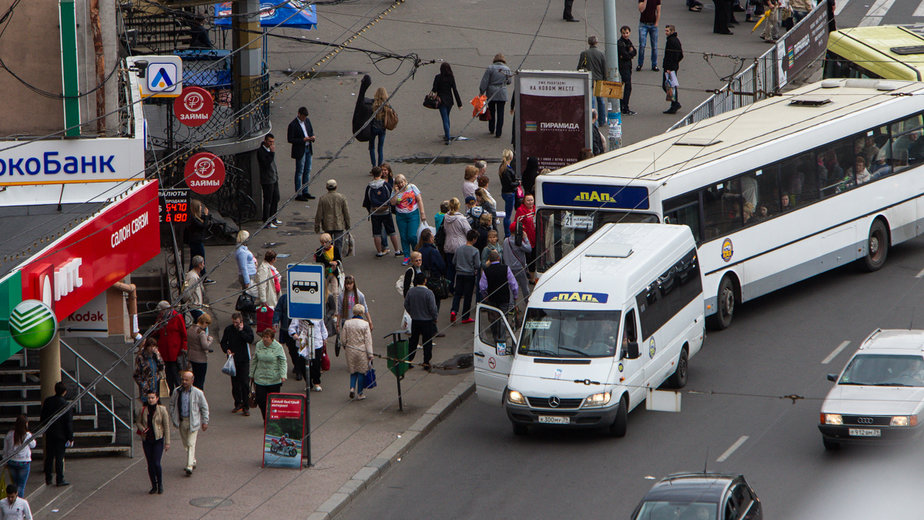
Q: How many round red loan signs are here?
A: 2